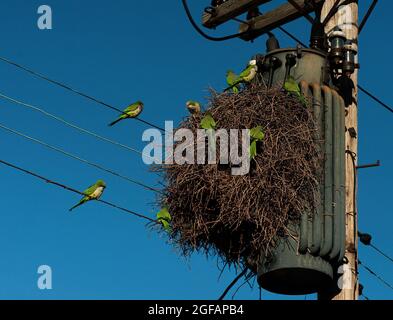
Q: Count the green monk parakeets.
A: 9